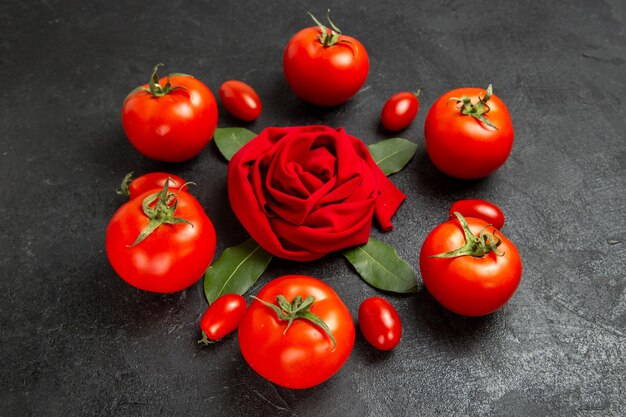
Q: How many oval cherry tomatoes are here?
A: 6